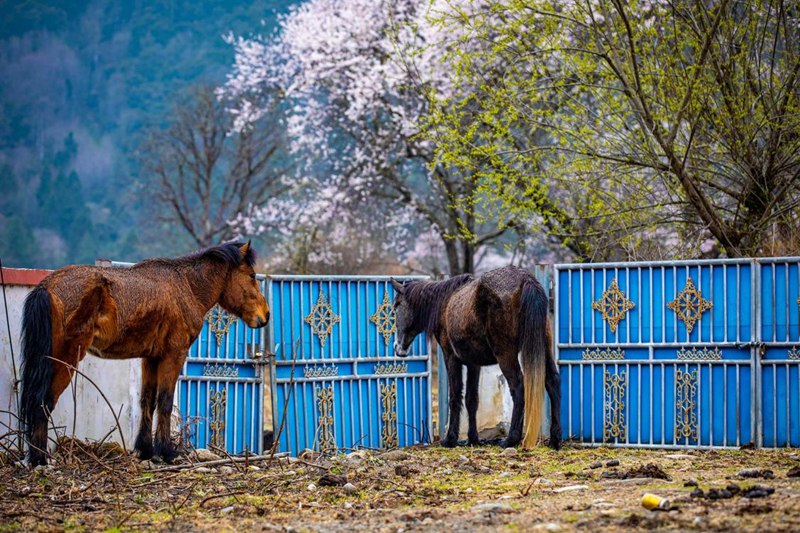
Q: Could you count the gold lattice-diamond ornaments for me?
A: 5